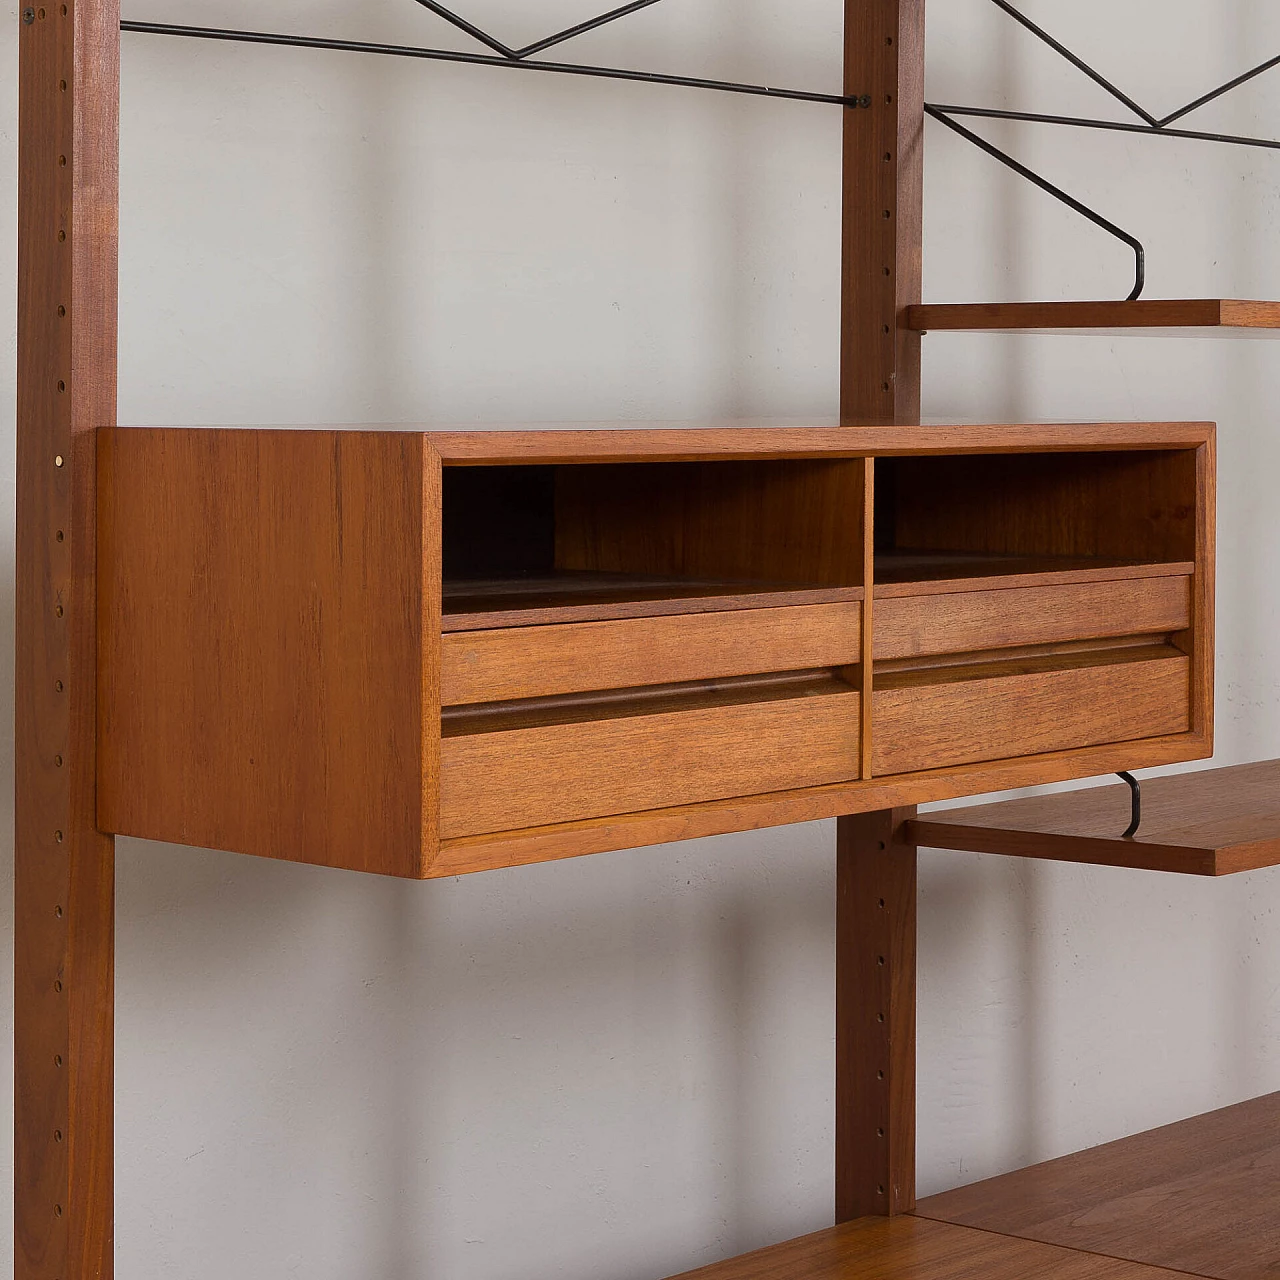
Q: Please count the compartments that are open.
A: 2